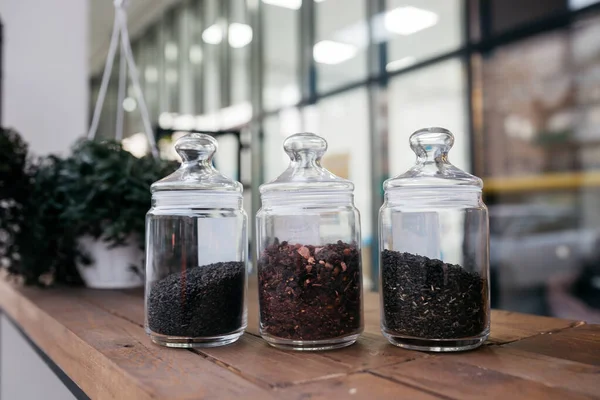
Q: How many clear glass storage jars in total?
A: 3